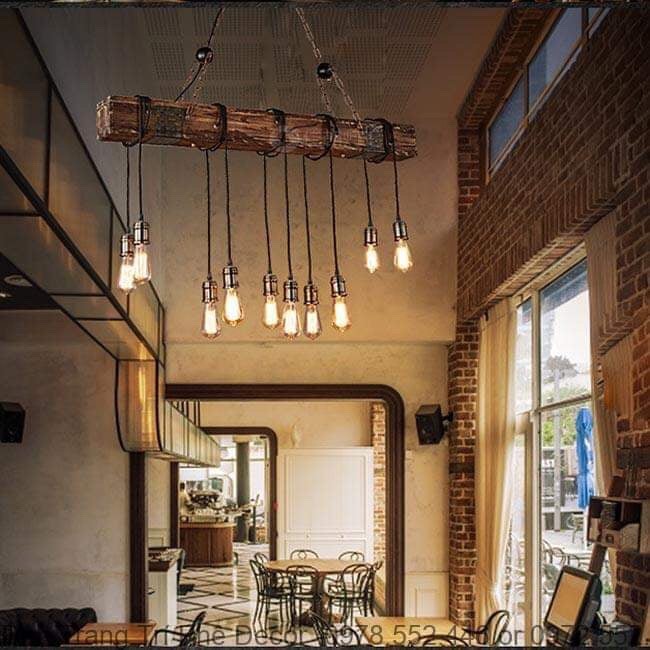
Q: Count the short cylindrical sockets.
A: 10